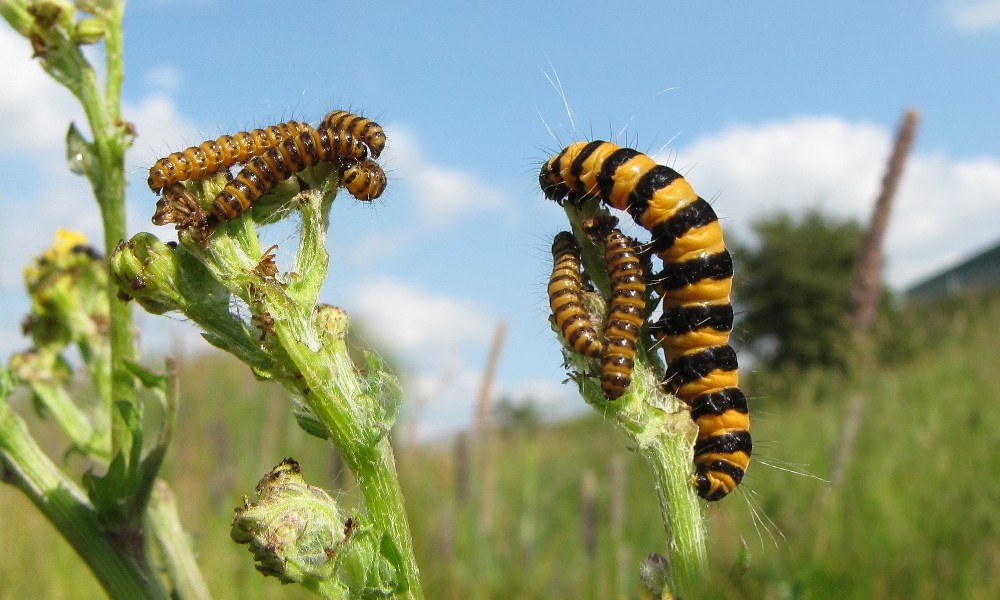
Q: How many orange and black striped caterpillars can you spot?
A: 7